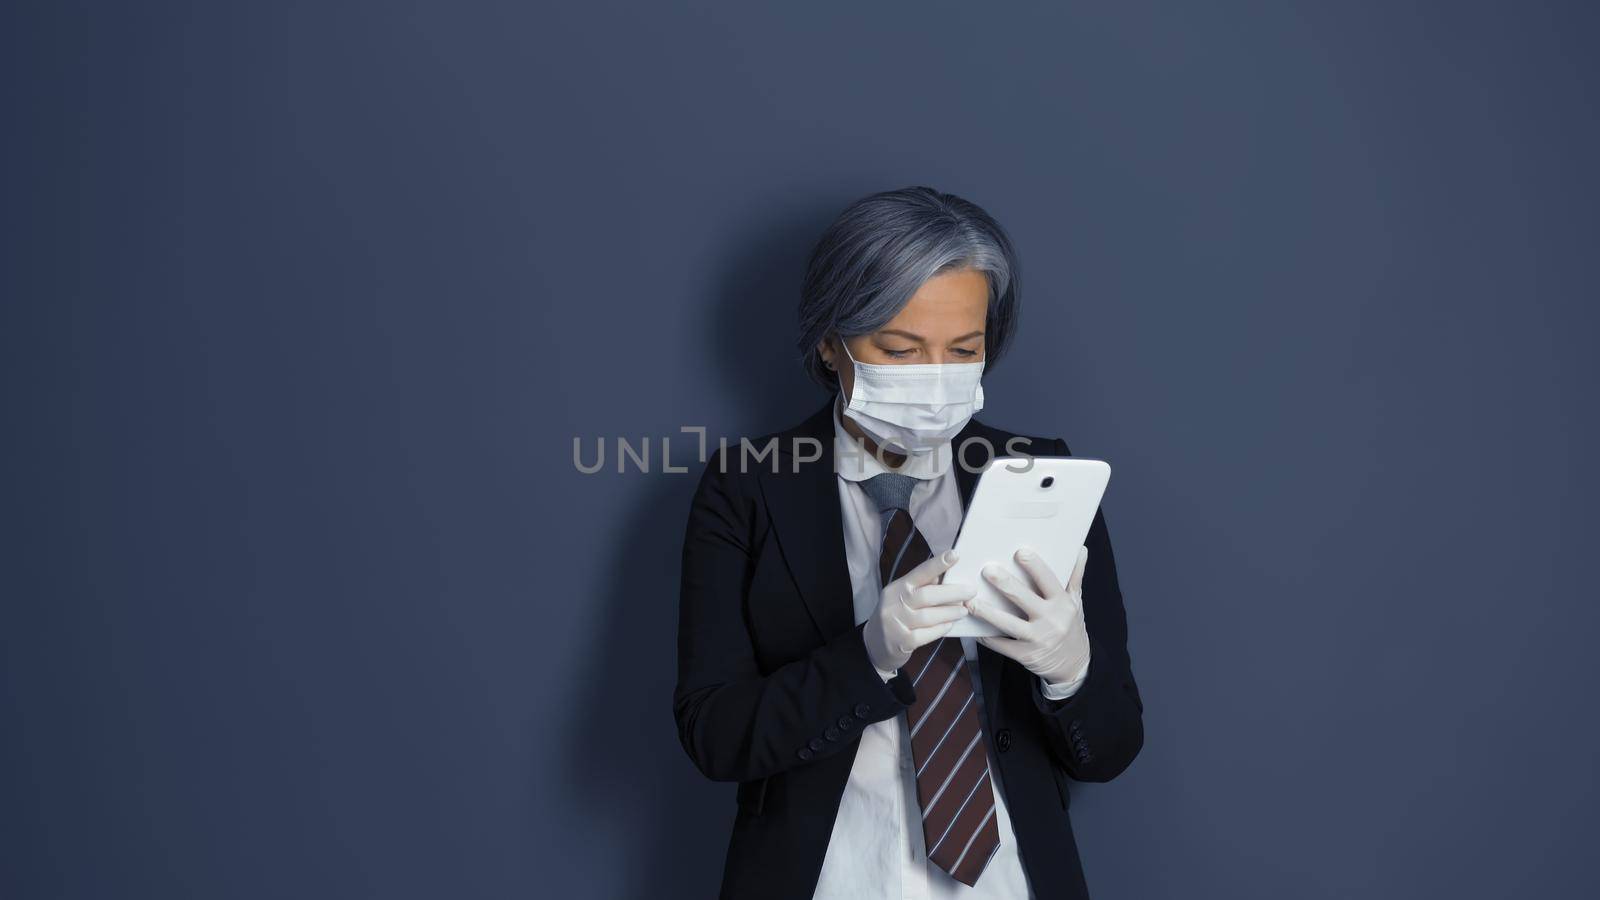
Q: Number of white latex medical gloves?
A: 2